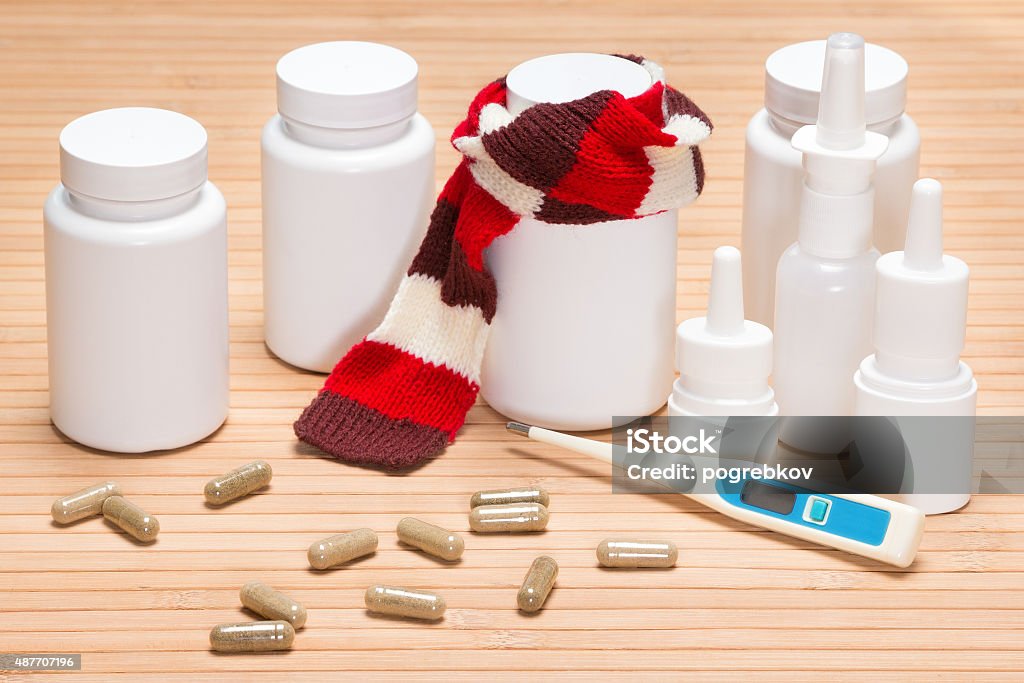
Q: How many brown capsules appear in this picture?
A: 12